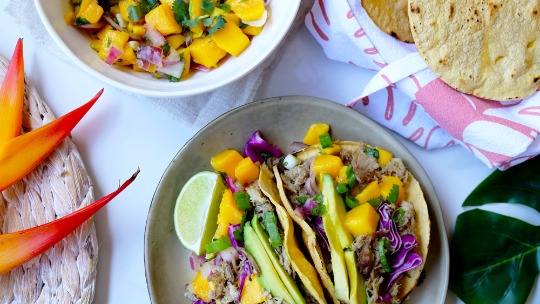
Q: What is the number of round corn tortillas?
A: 2